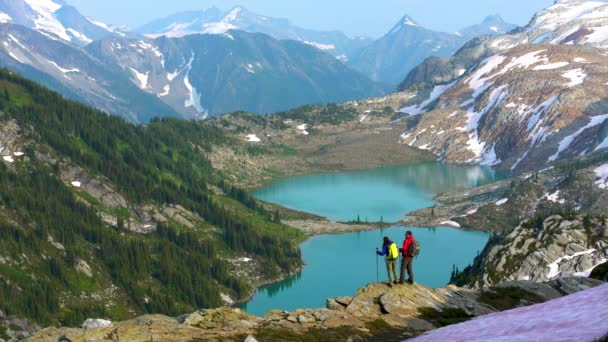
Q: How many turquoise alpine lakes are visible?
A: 2